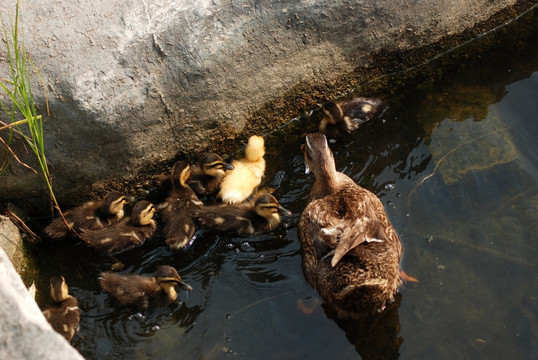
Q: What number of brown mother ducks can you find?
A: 1